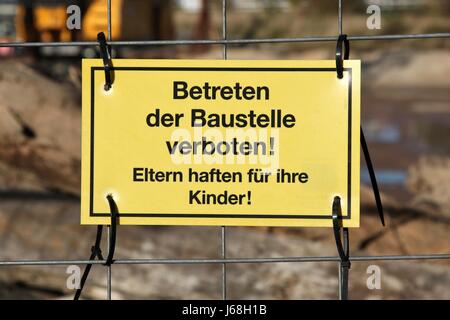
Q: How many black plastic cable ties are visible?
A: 4